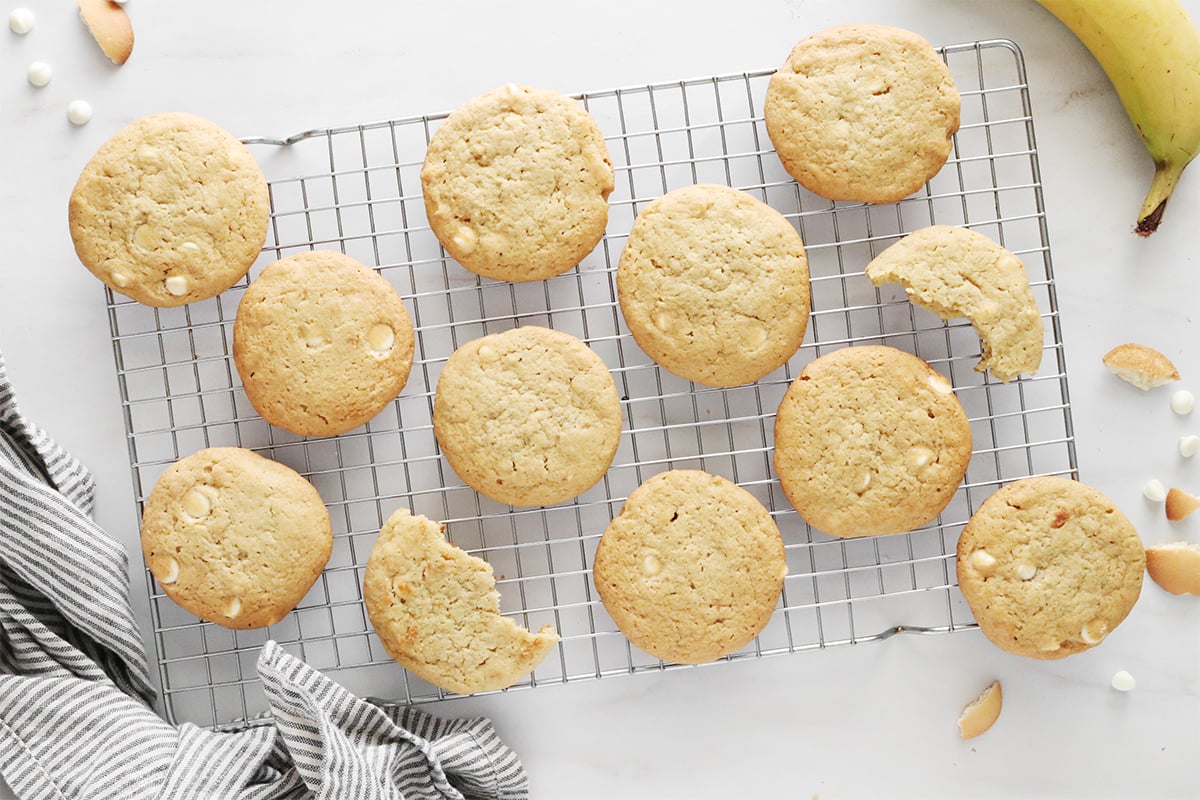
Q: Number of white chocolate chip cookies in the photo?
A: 12